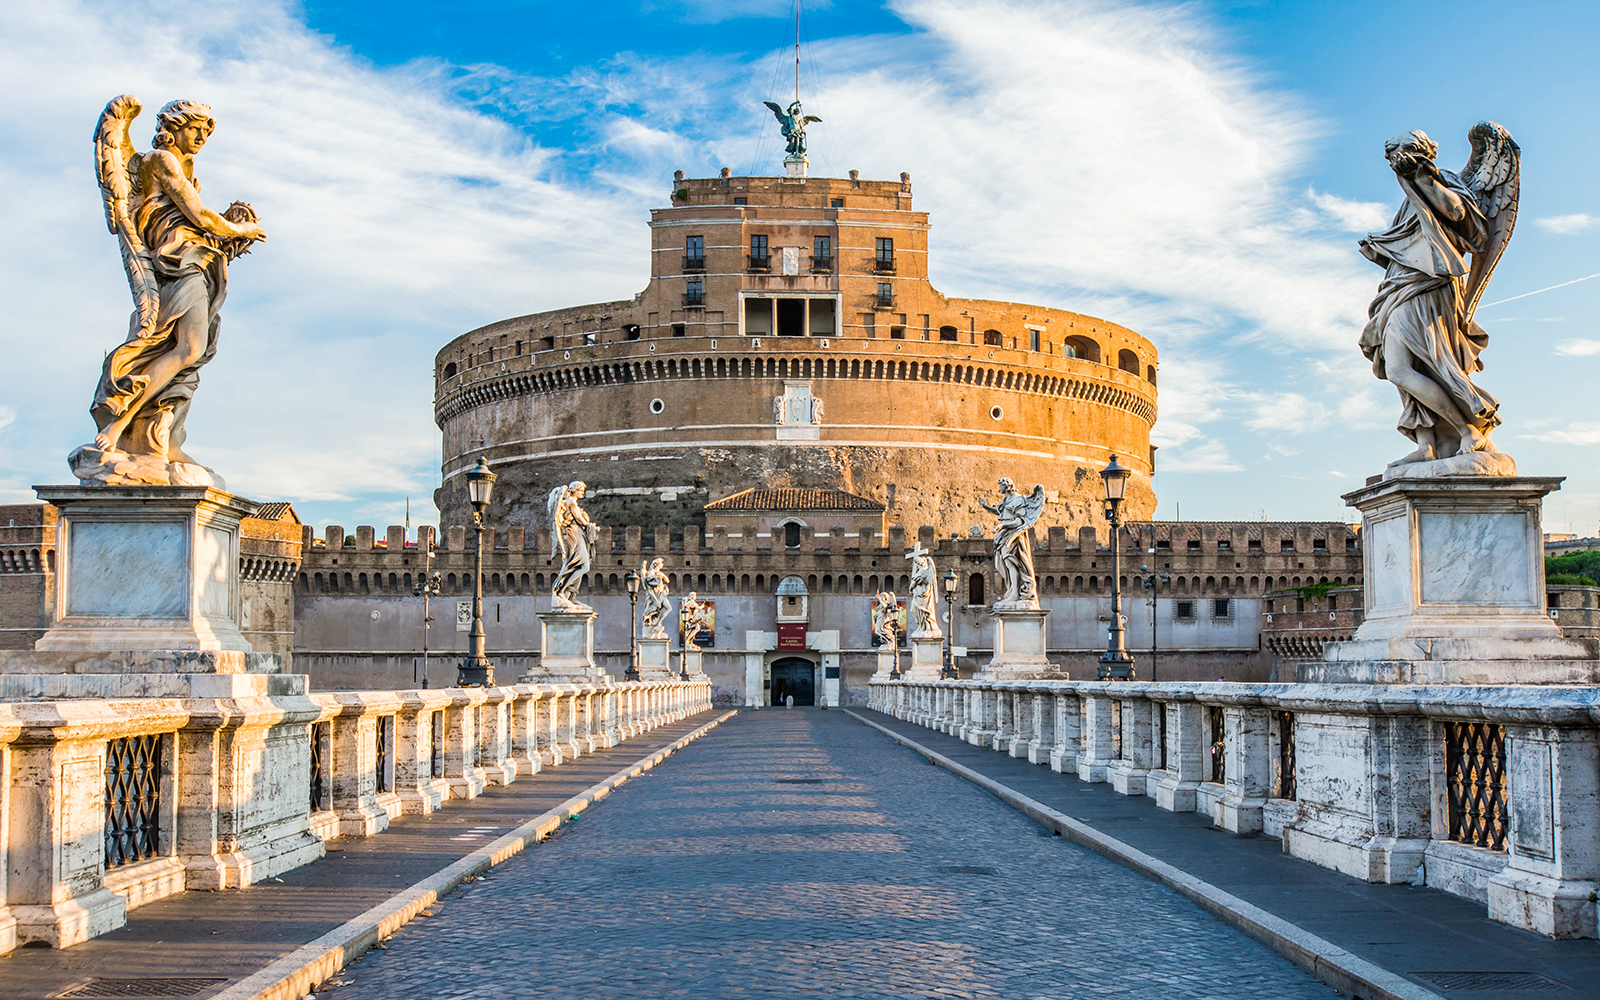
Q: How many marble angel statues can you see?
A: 8